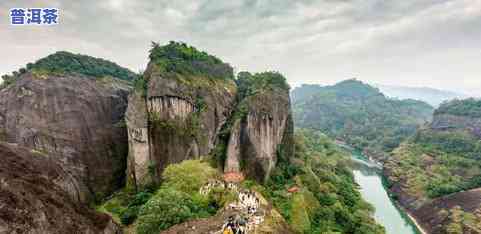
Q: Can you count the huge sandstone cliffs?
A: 3